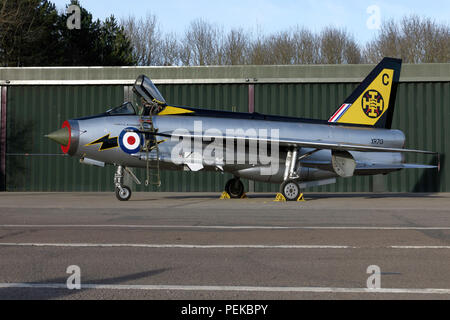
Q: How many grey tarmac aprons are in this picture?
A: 1